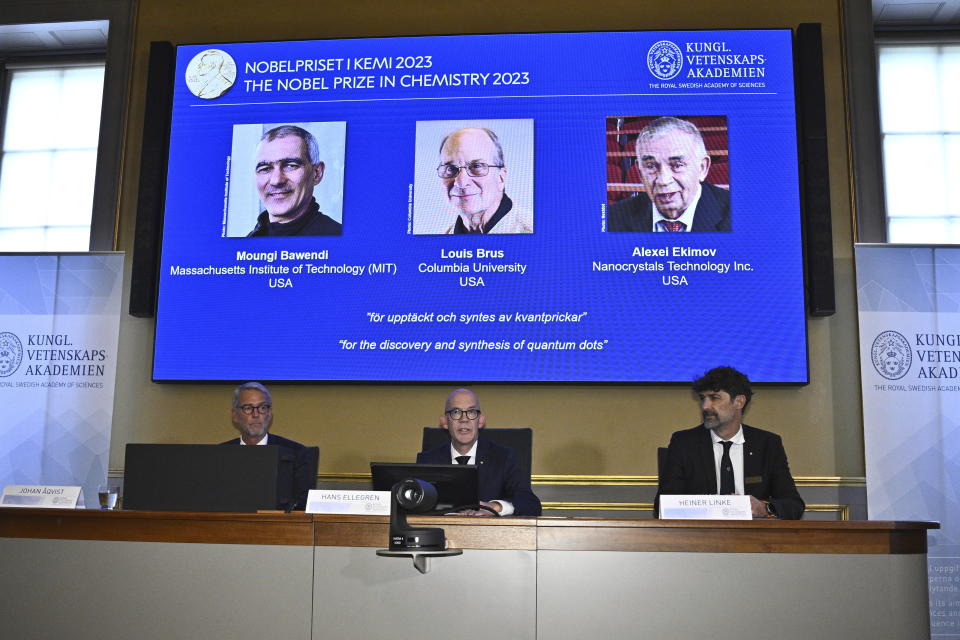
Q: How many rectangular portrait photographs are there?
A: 3